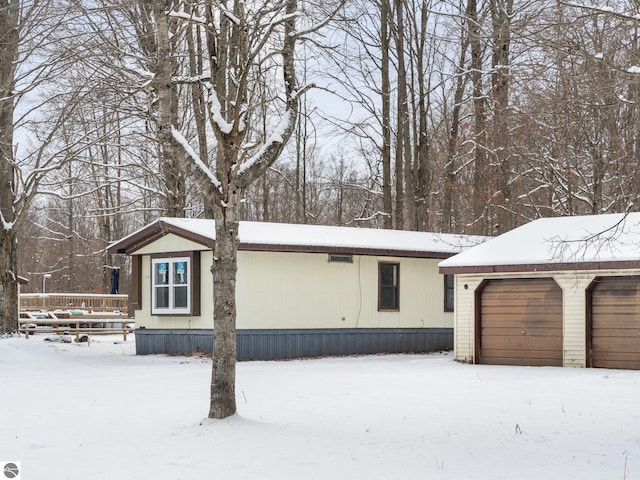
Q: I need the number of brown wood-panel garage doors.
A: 2